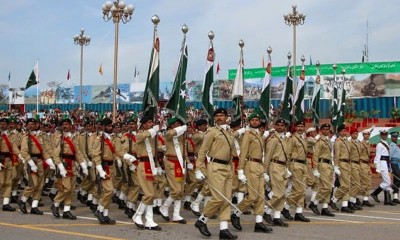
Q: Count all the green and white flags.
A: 11